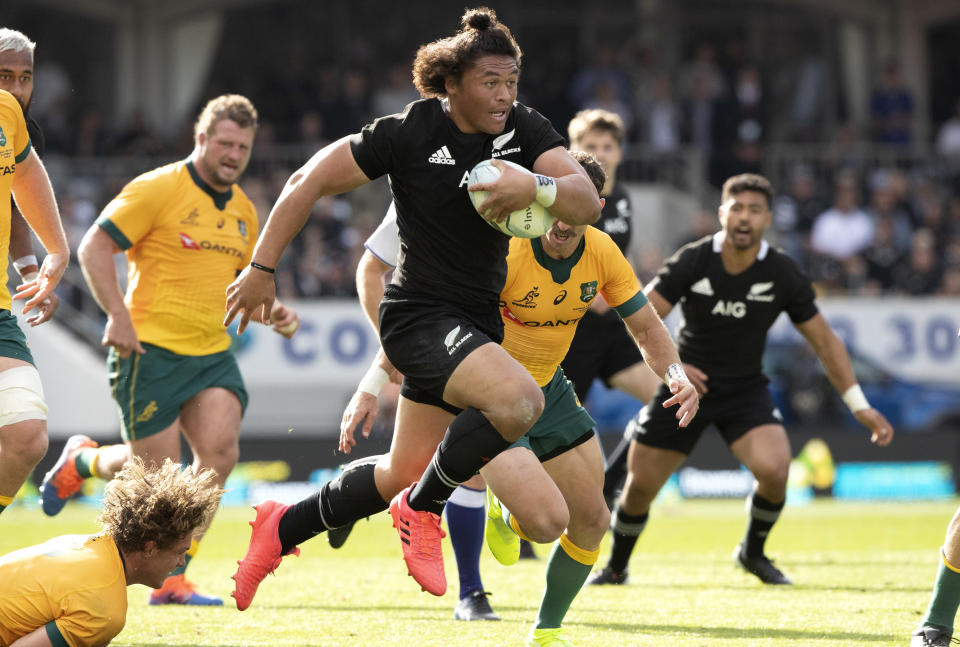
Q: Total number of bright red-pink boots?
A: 2